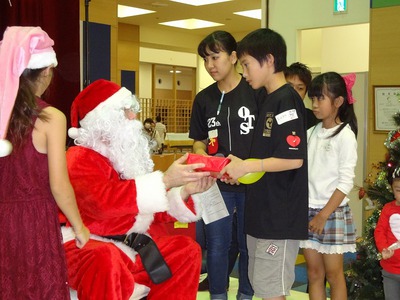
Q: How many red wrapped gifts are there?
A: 1